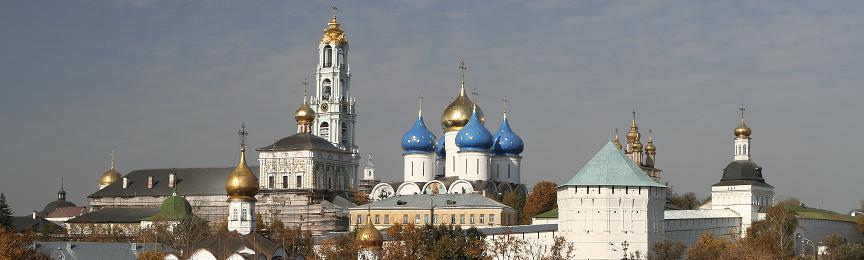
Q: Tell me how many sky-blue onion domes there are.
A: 4